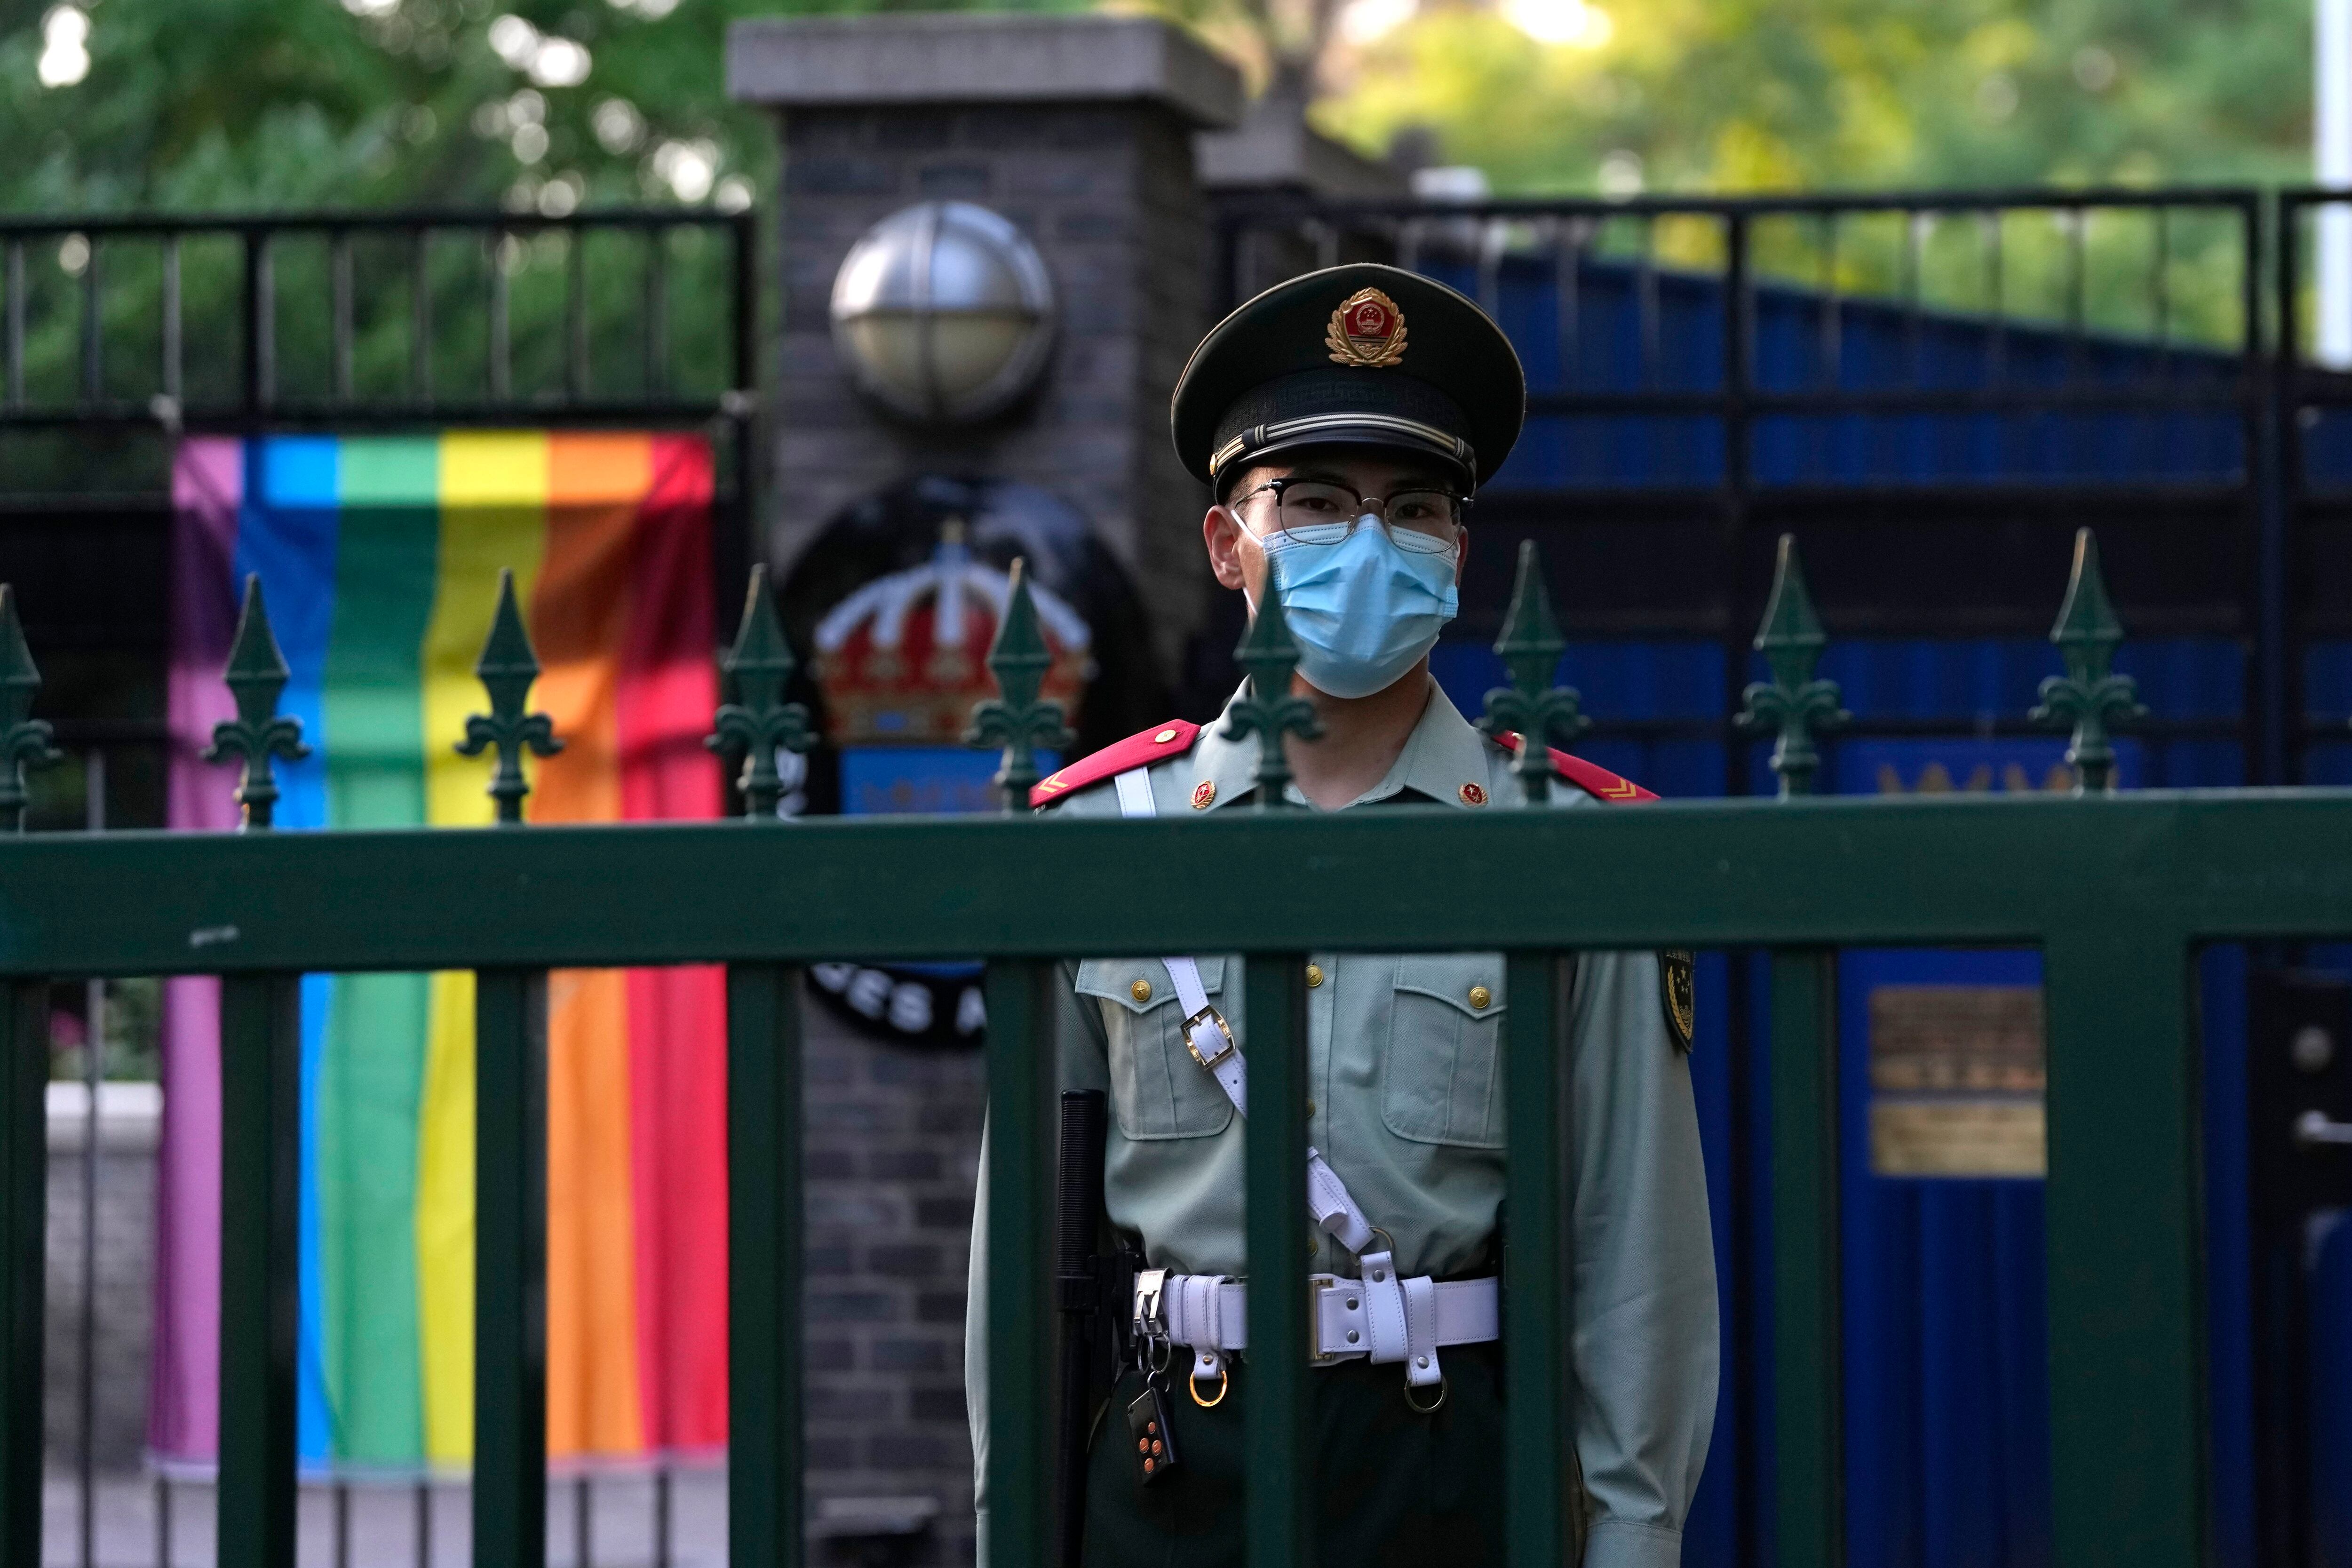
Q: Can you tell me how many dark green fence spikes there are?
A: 9